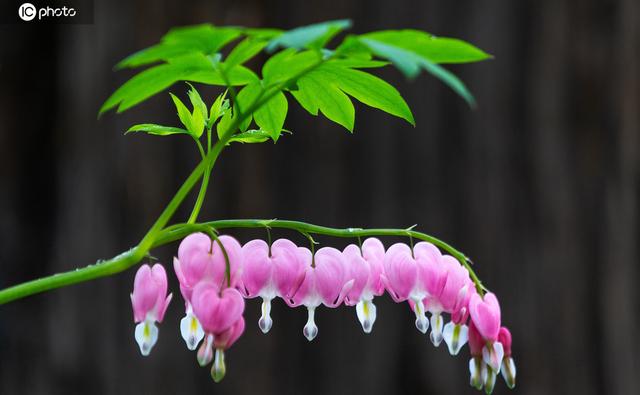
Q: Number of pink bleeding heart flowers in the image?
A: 14